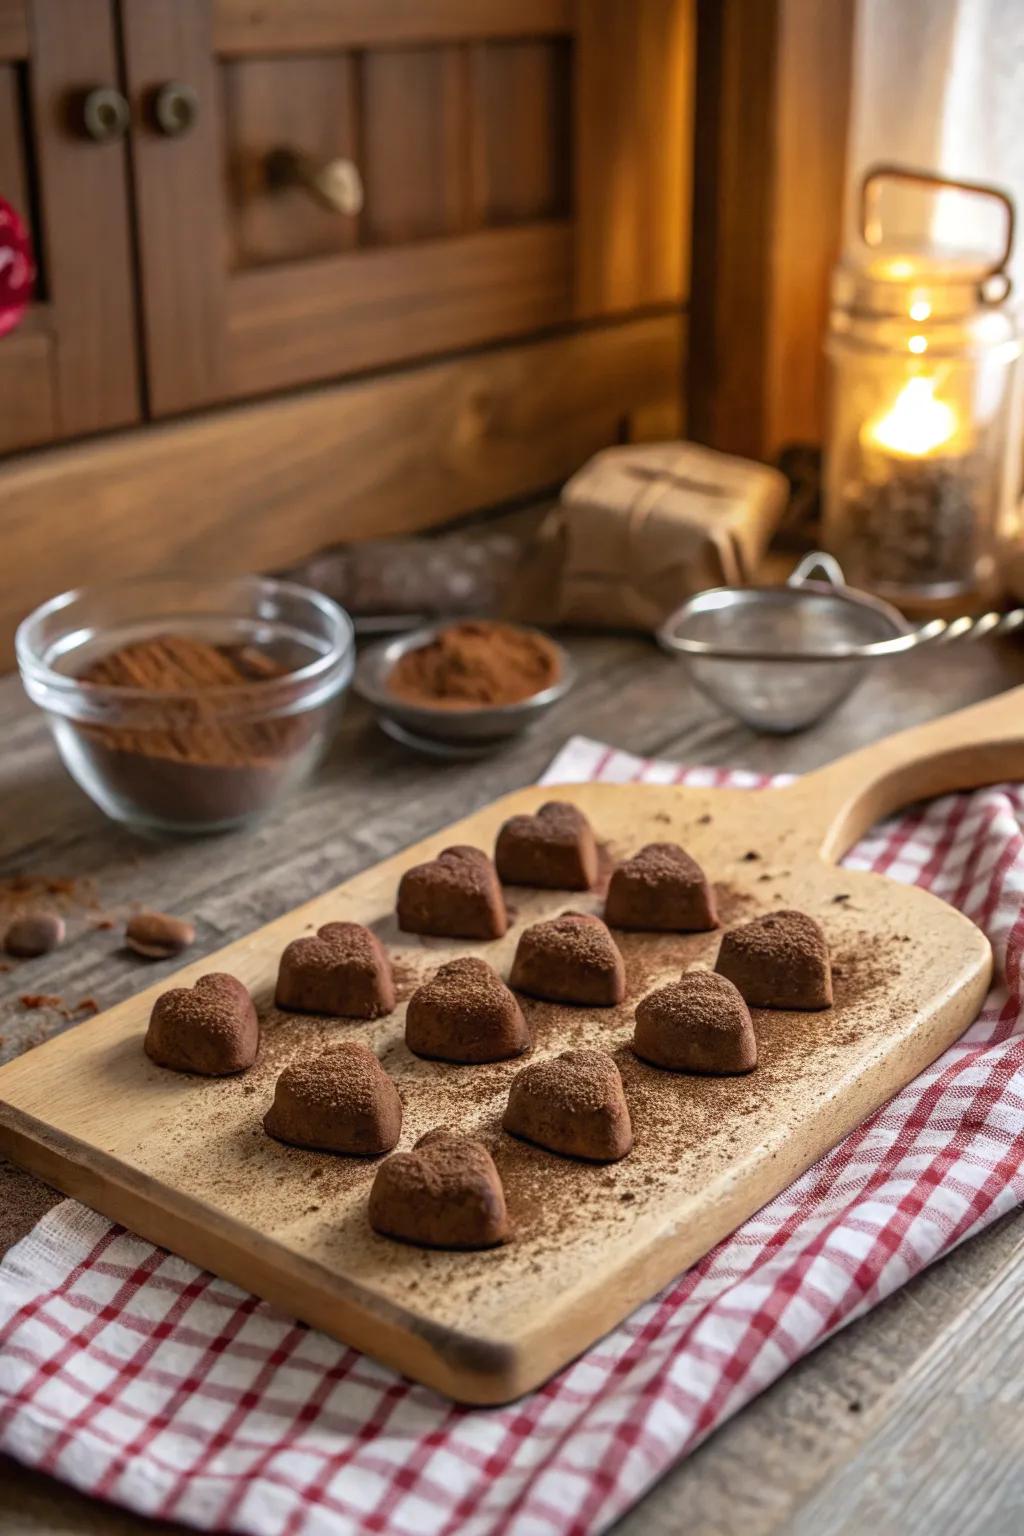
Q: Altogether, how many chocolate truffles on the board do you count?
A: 12